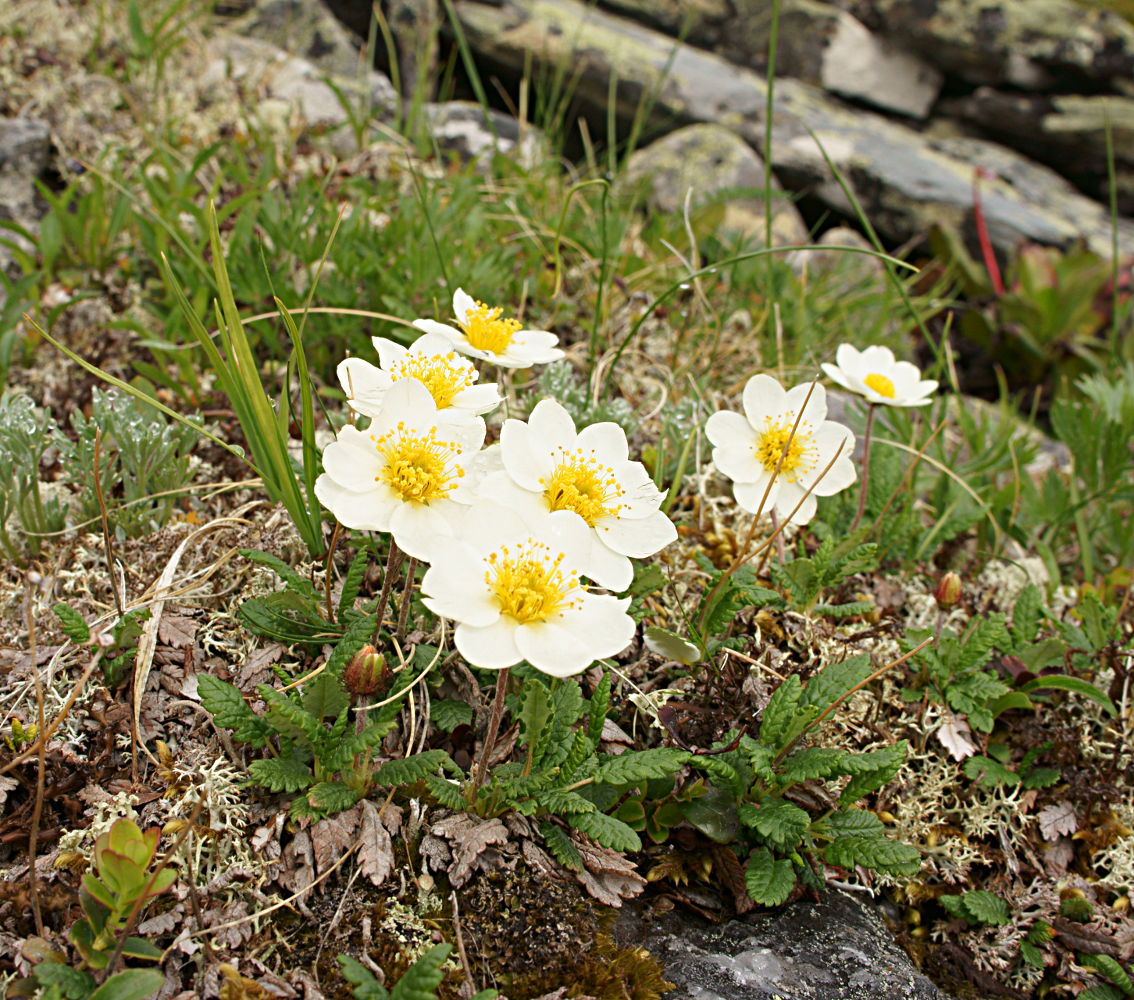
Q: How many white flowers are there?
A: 7